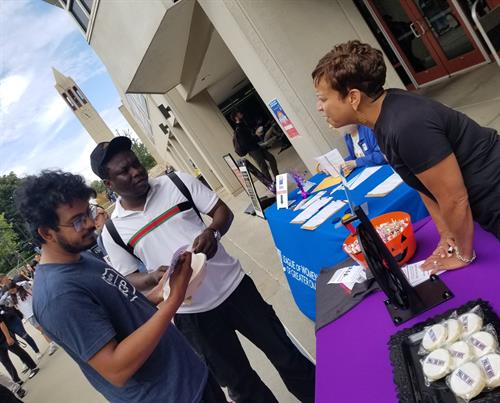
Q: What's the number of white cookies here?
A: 8